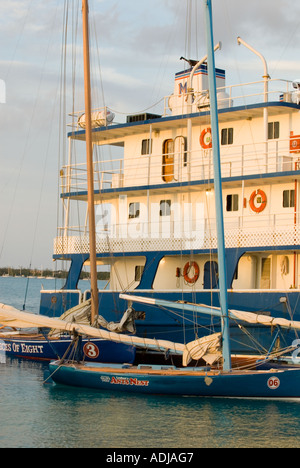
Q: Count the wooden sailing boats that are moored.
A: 2